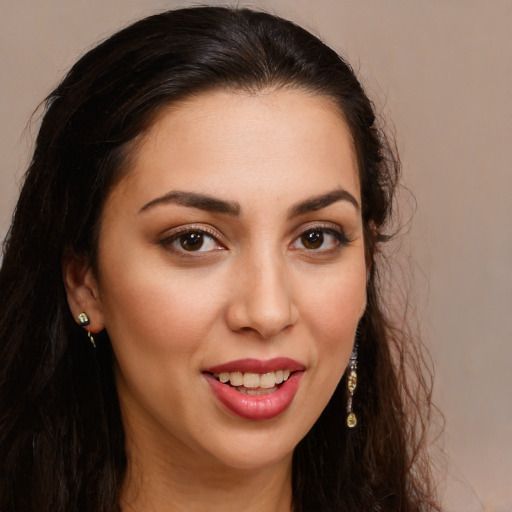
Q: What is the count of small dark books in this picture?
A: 0